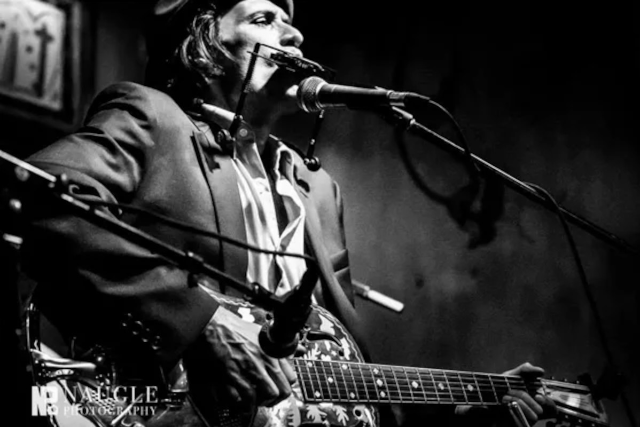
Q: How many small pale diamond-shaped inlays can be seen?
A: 11